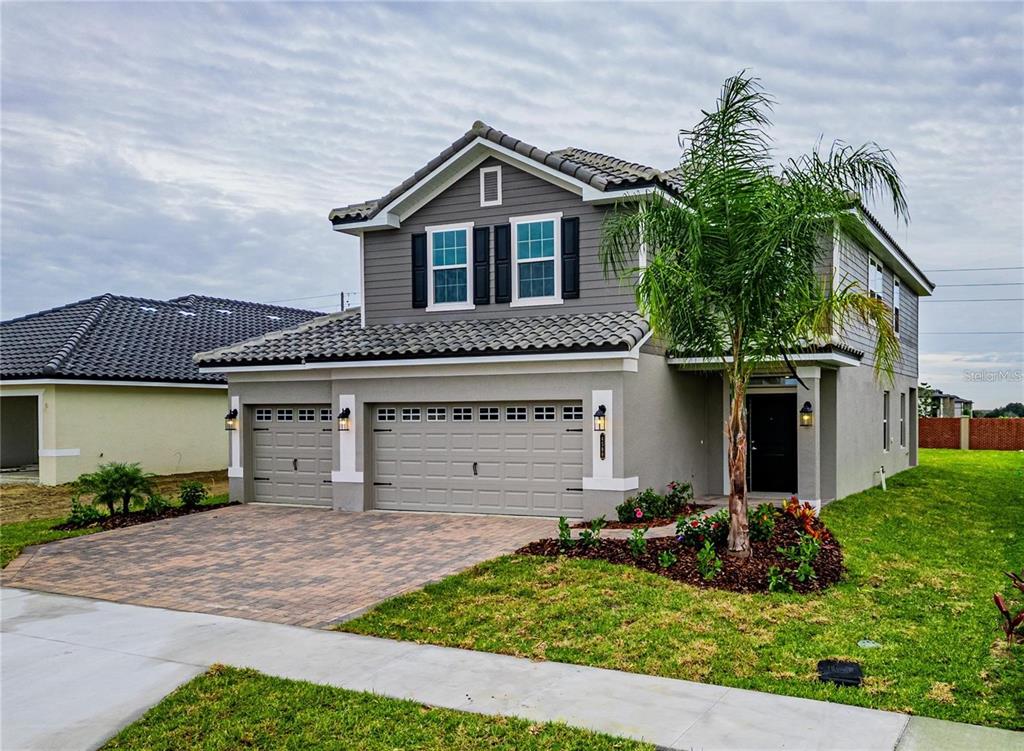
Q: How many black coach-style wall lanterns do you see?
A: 4